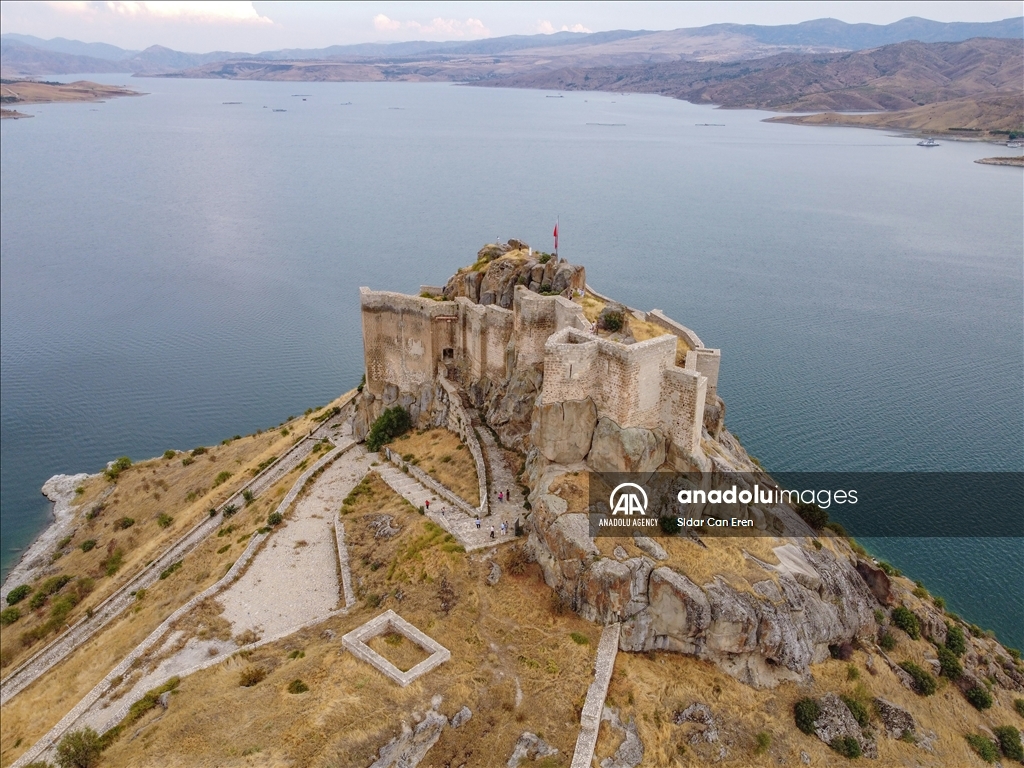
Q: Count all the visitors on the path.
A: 8